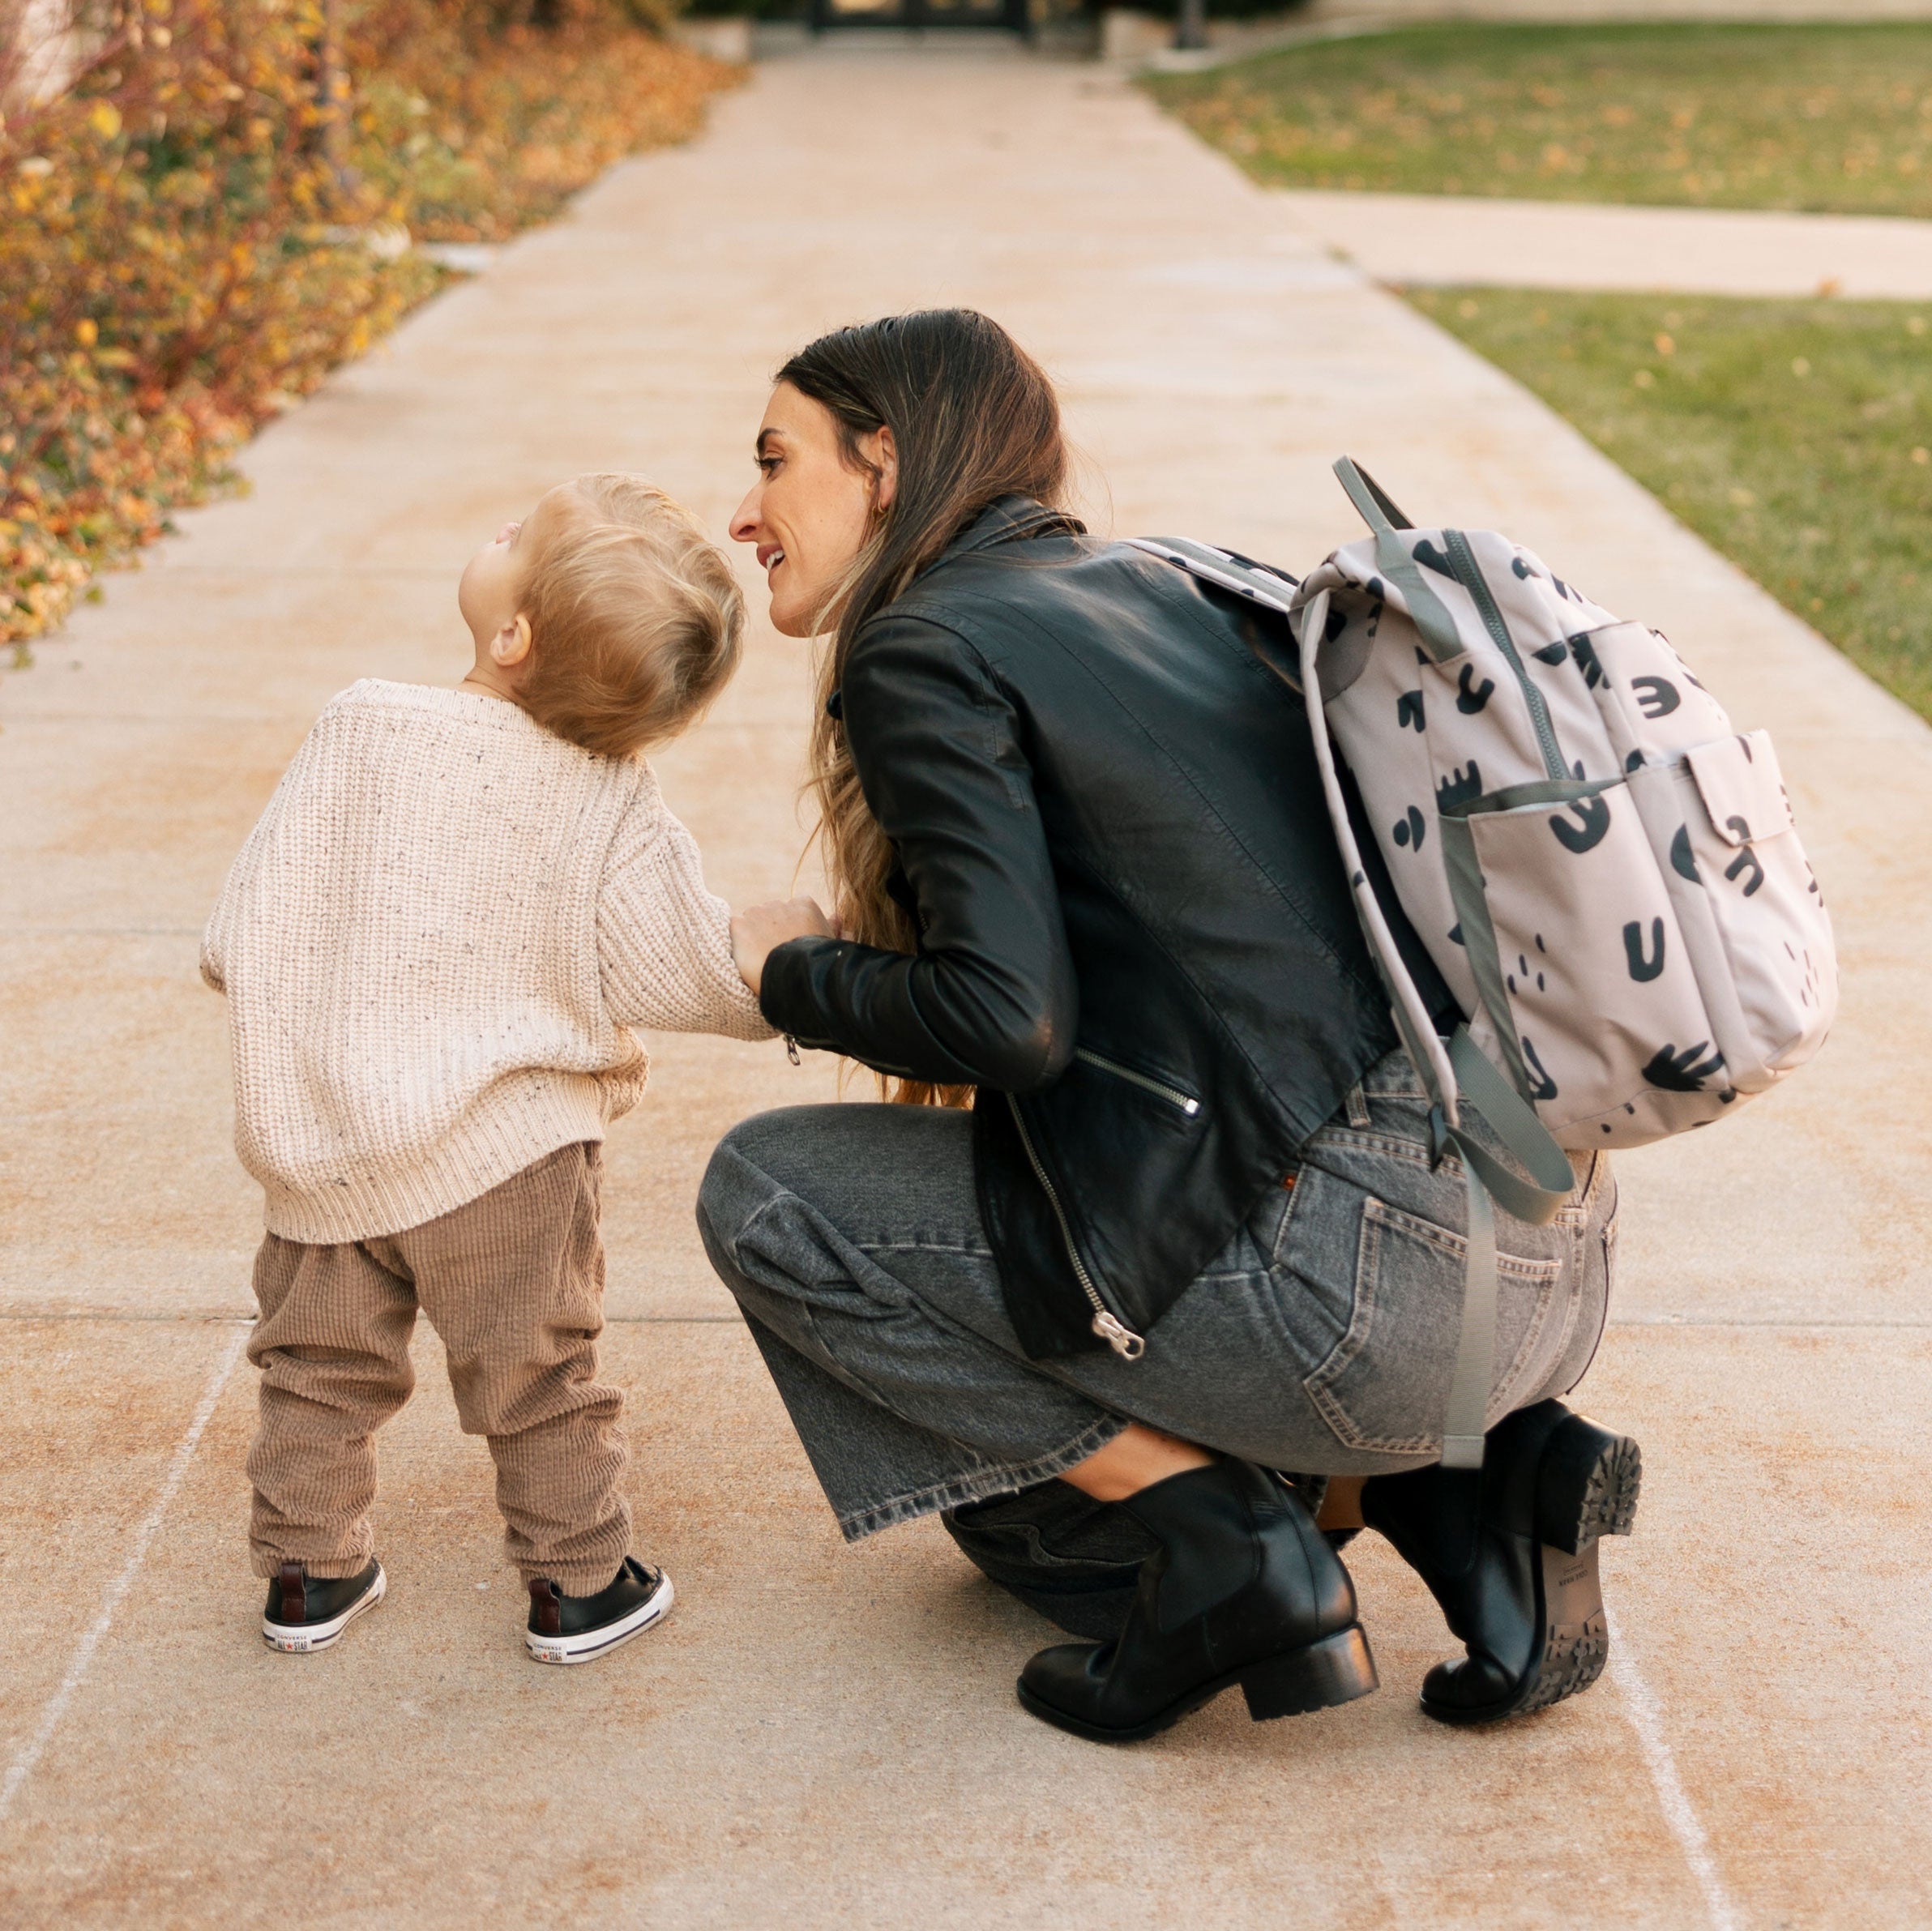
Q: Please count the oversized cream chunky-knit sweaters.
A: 1